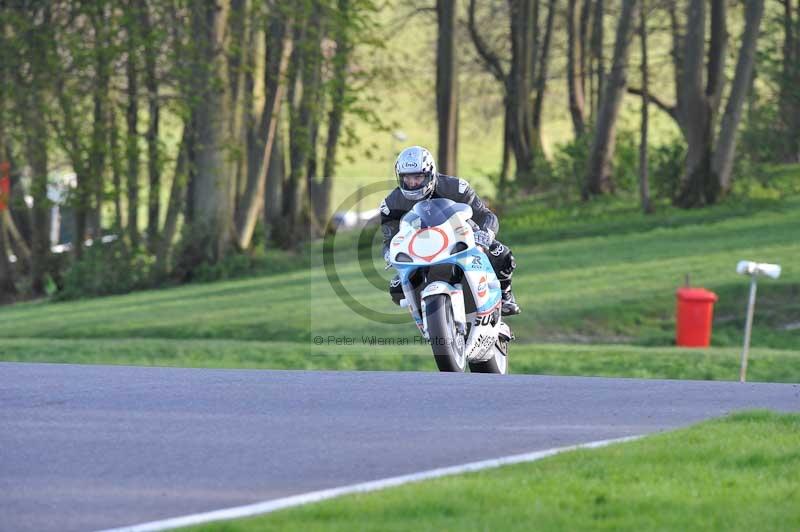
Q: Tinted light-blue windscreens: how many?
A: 1